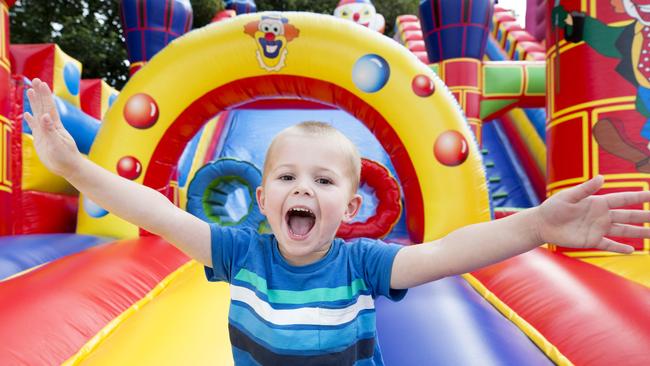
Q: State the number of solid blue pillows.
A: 2